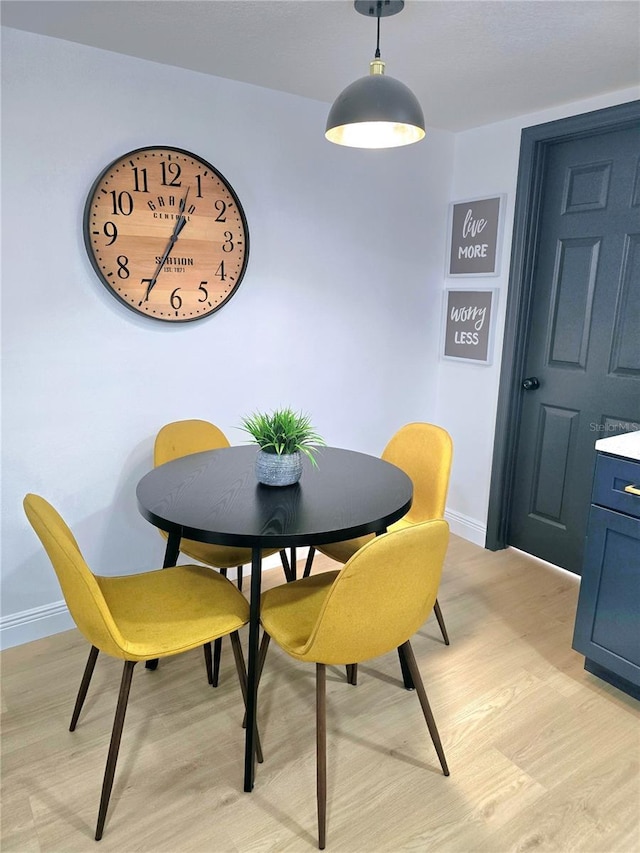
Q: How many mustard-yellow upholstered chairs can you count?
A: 4